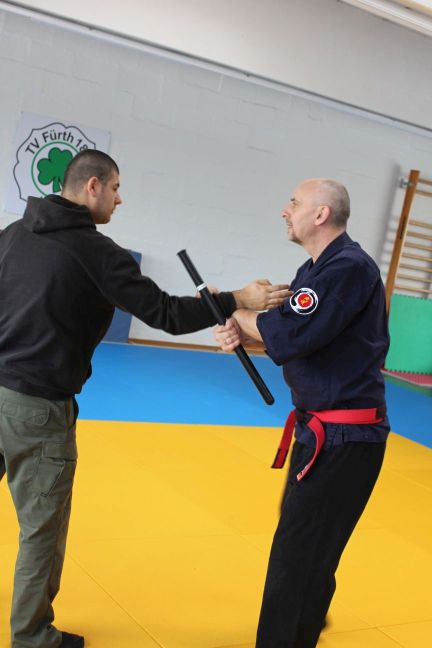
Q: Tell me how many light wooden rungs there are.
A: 9